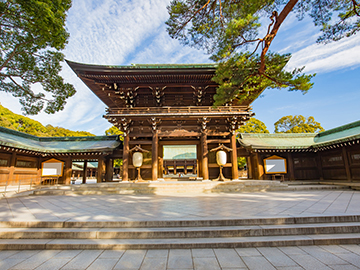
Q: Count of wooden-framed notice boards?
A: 2